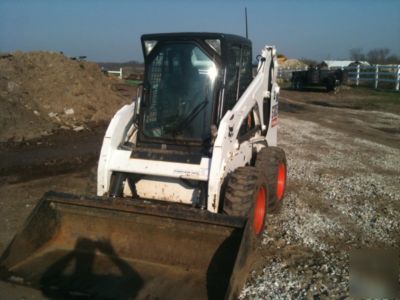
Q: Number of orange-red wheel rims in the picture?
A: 2